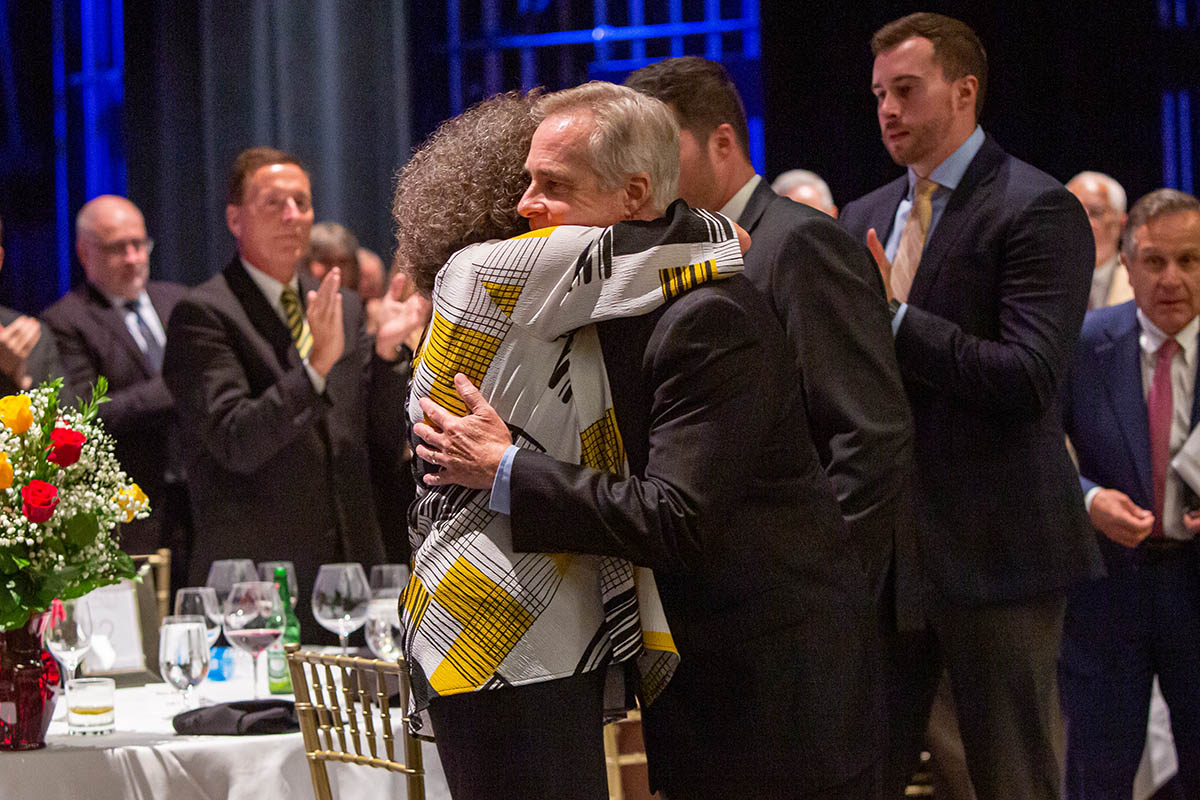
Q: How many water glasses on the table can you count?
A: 2